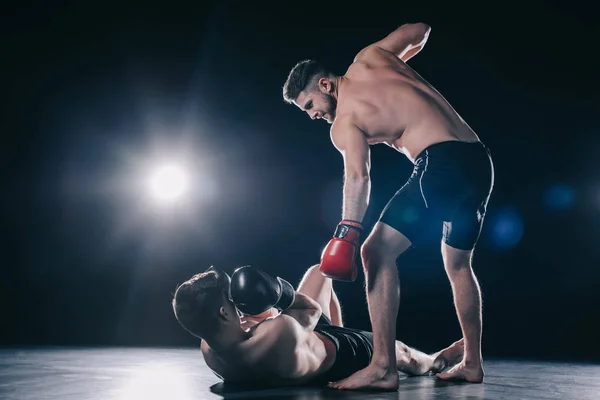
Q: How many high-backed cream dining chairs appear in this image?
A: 0